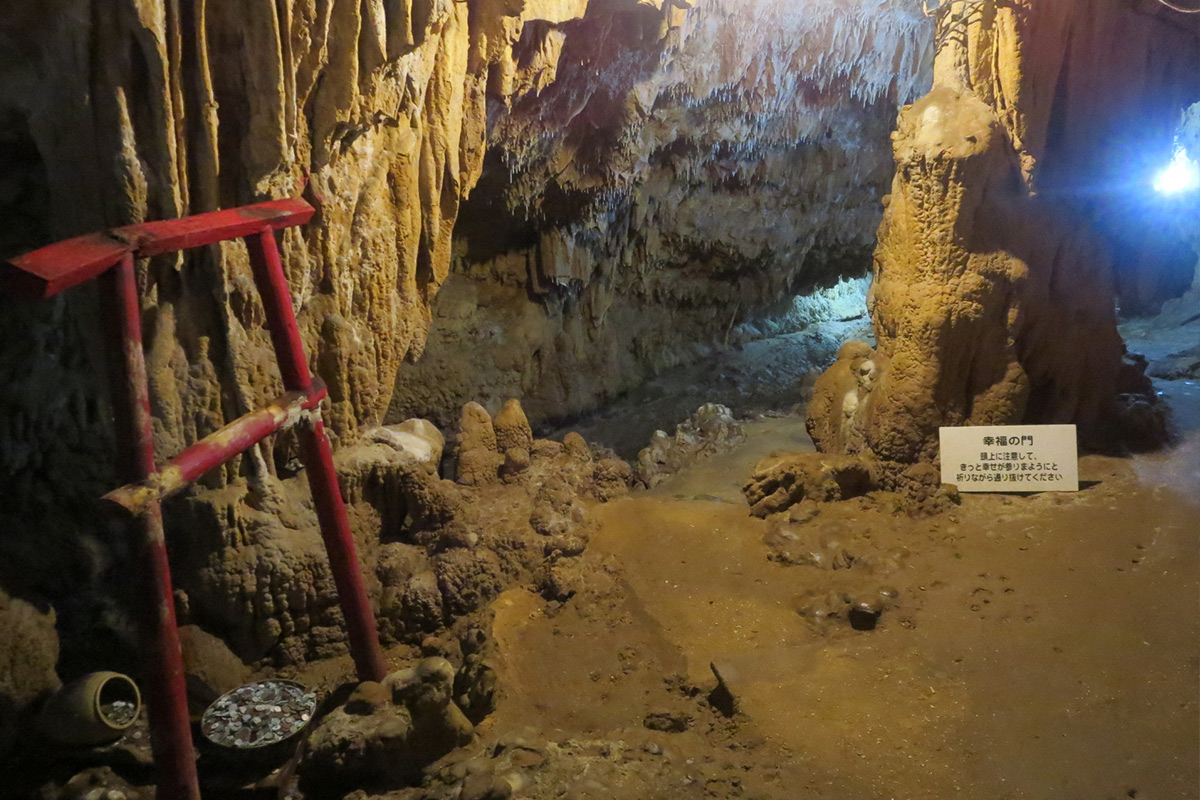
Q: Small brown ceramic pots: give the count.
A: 1